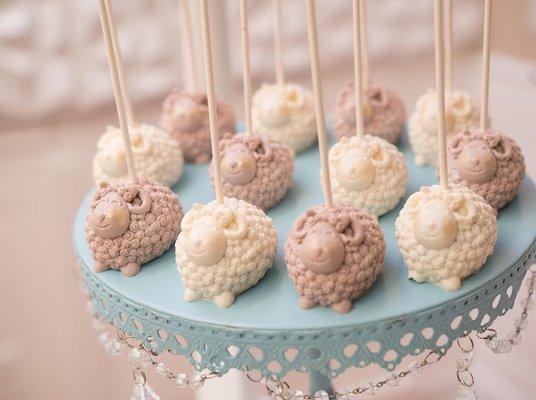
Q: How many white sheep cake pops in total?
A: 6